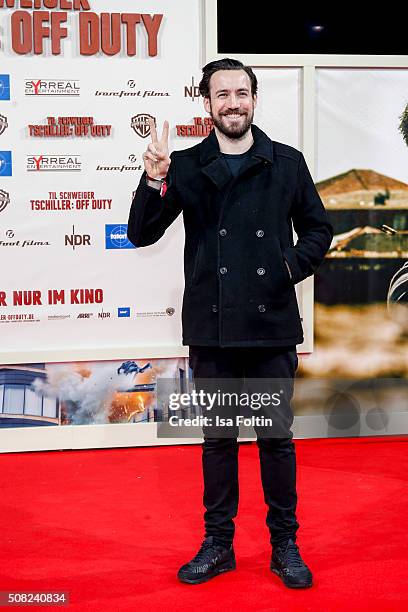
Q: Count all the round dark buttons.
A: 6